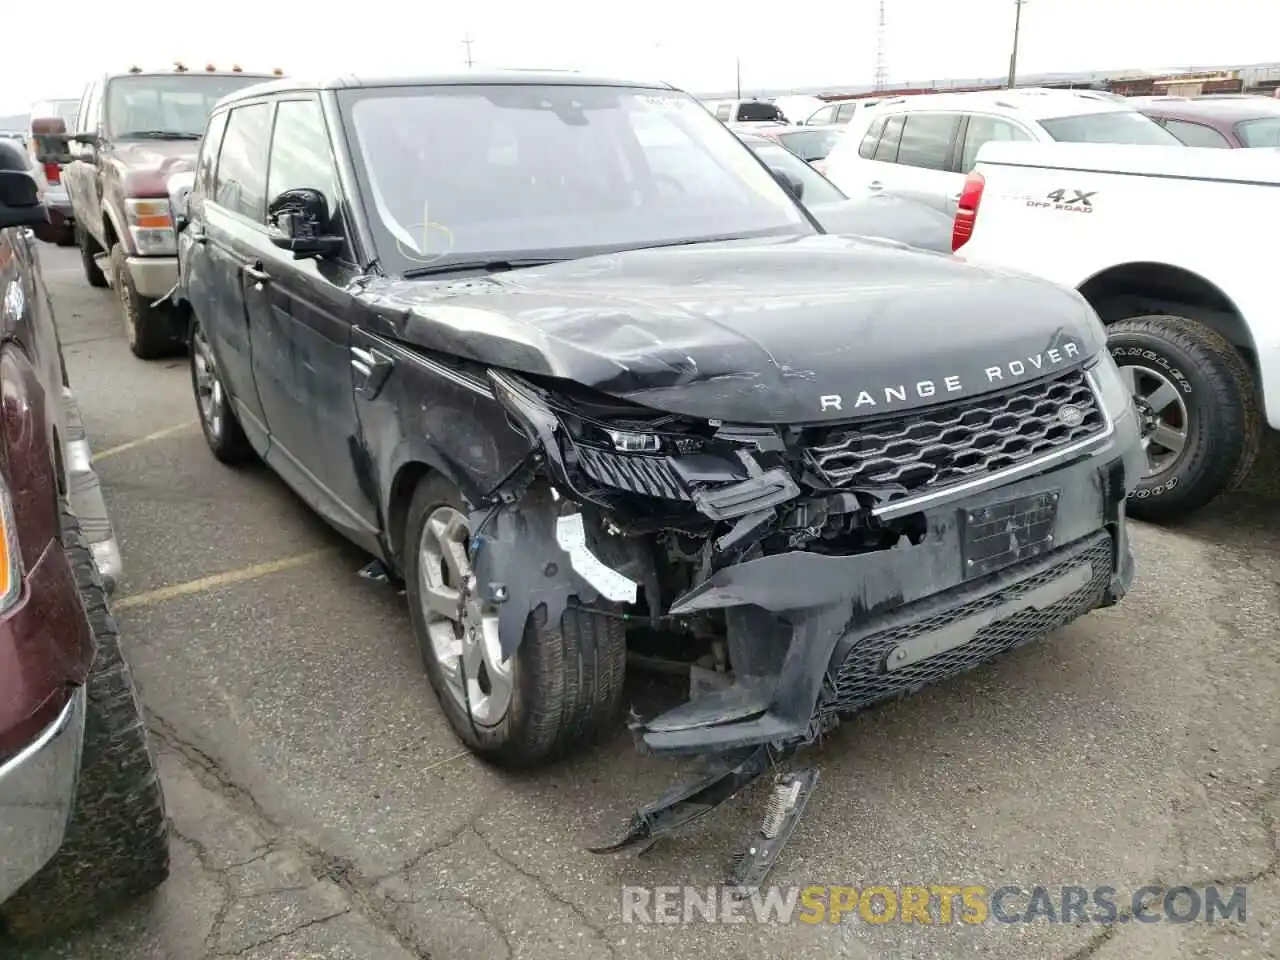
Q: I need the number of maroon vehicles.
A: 3